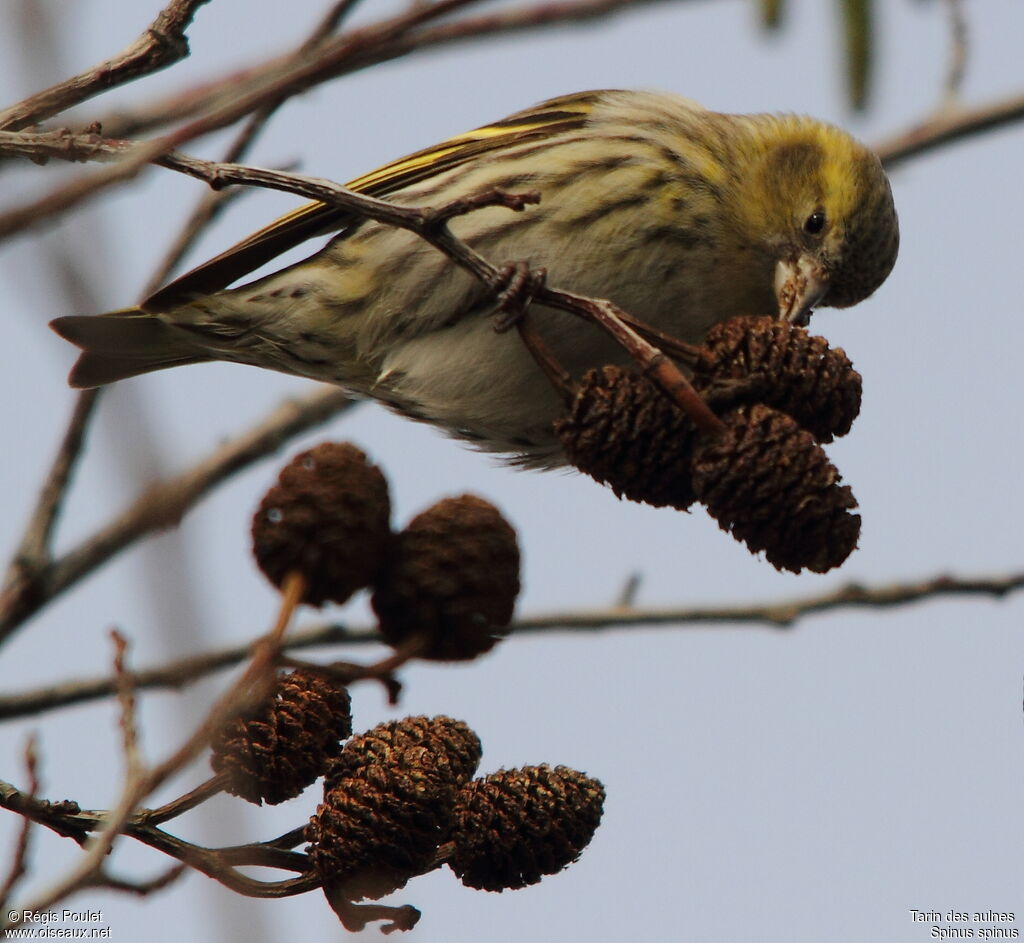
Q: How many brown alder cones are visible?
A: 9